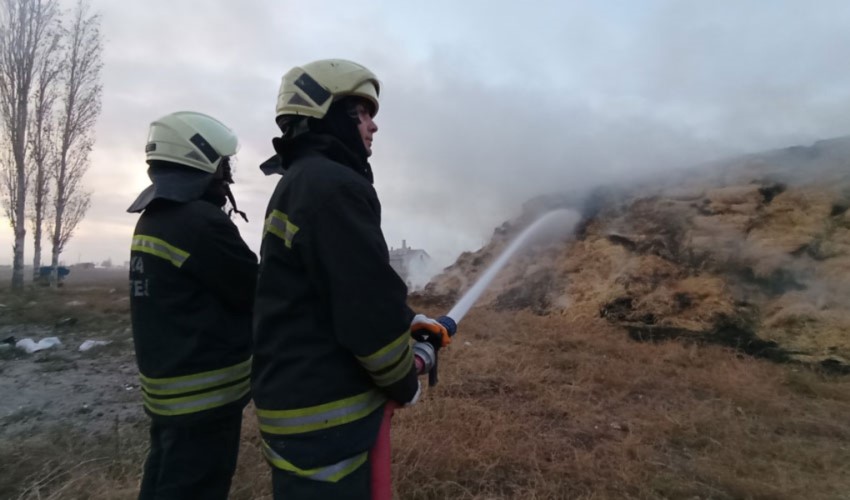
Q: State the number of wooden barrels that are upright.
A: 0